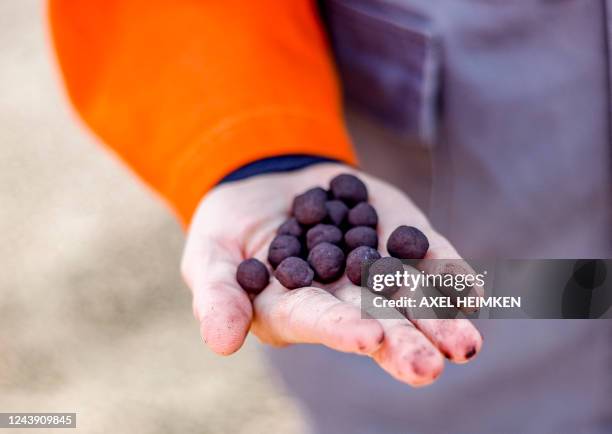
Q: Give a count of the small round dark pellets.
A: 14